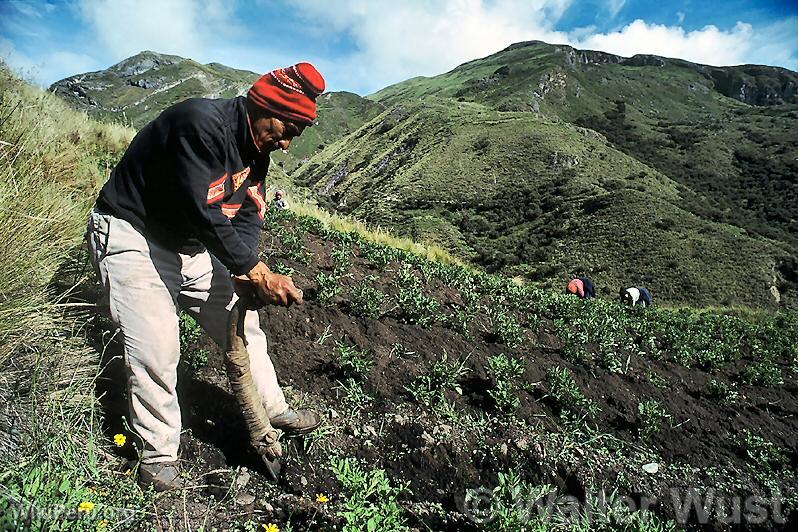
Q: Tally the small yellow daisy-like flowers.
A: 4